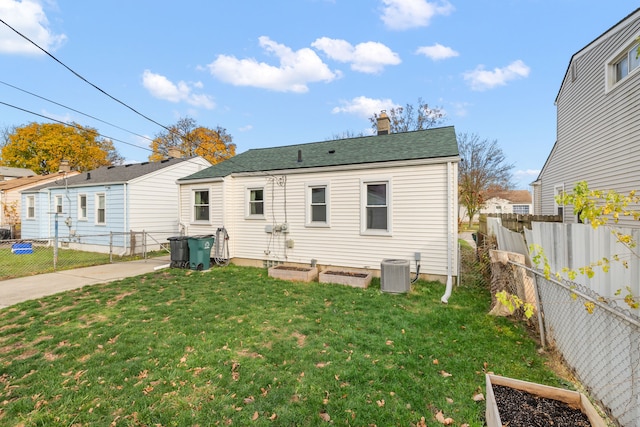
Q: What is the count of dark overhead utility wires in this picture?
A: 3